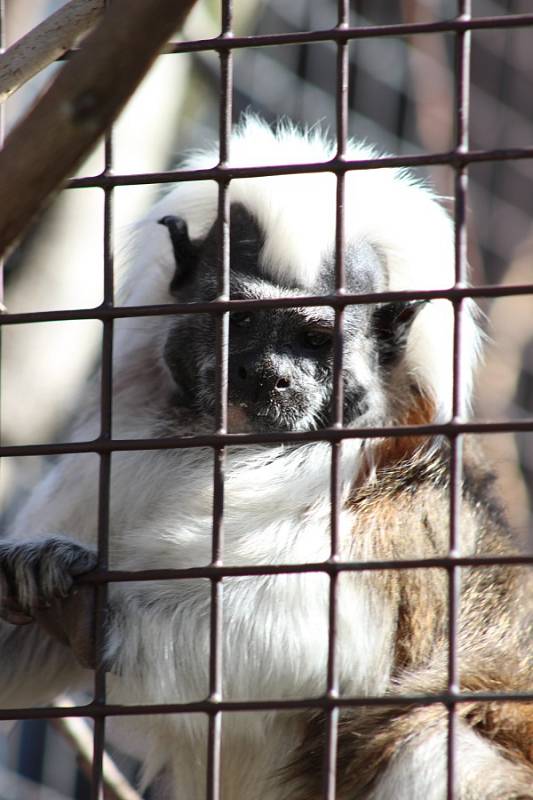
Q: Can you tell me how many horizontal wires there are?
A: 6